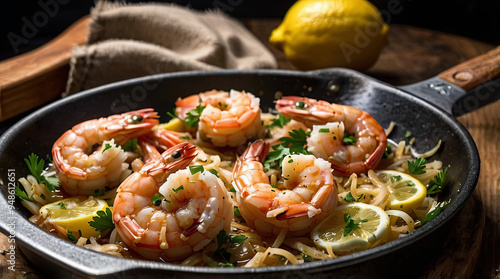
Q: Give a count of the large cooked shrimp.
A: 5